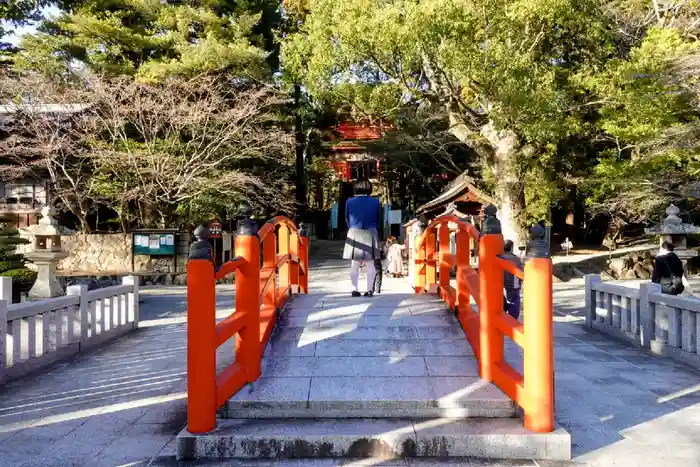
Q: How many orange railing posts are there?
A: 12